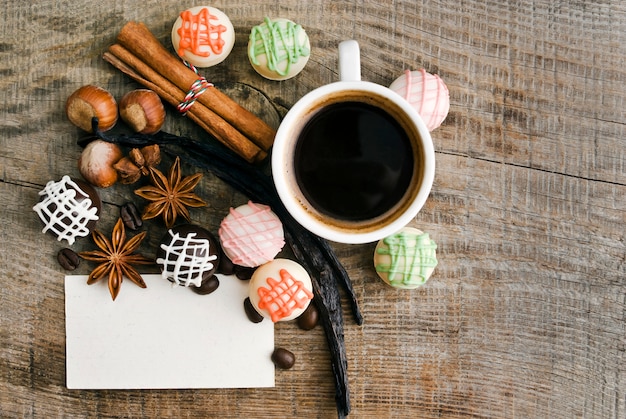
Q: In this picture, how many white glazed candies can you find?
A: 2